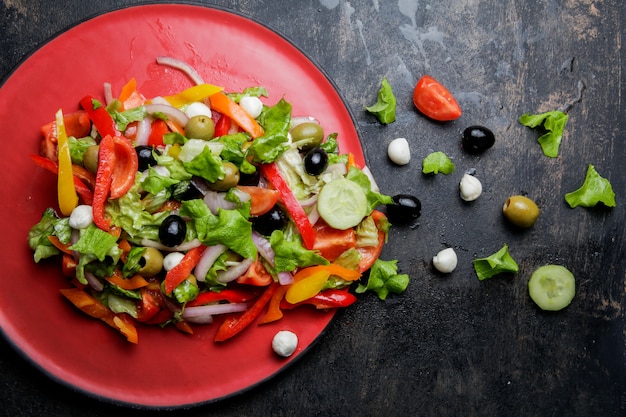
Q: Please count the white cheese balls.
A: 8